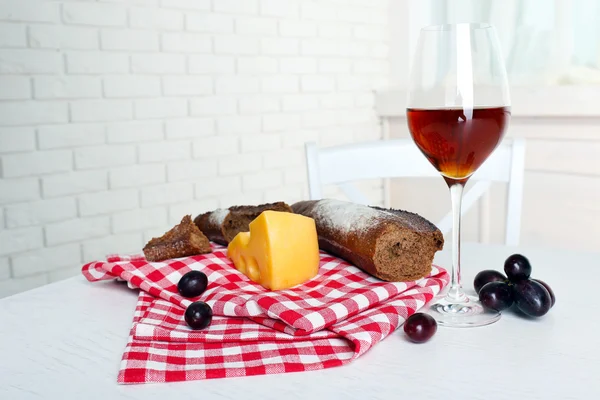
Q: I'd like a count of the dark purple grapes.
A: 8